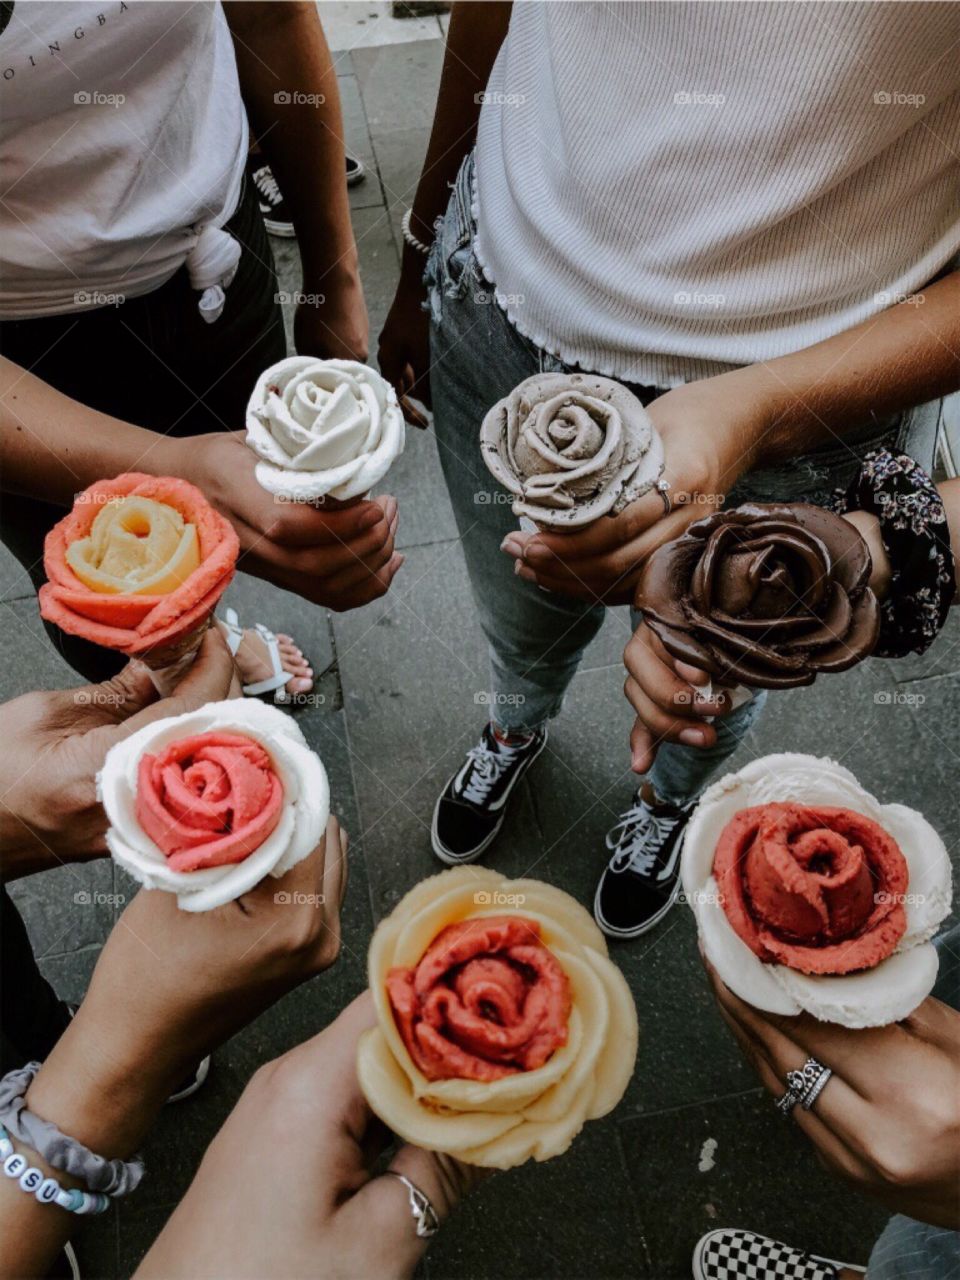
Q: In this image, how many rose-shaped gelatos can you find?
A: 7